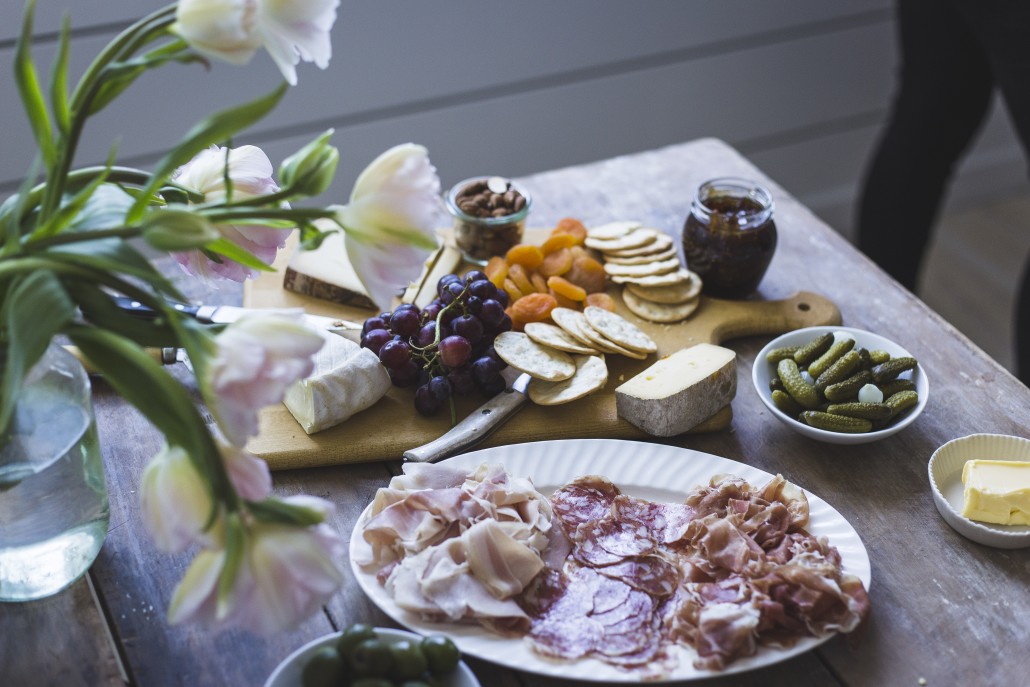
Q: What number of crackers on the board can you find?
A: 14